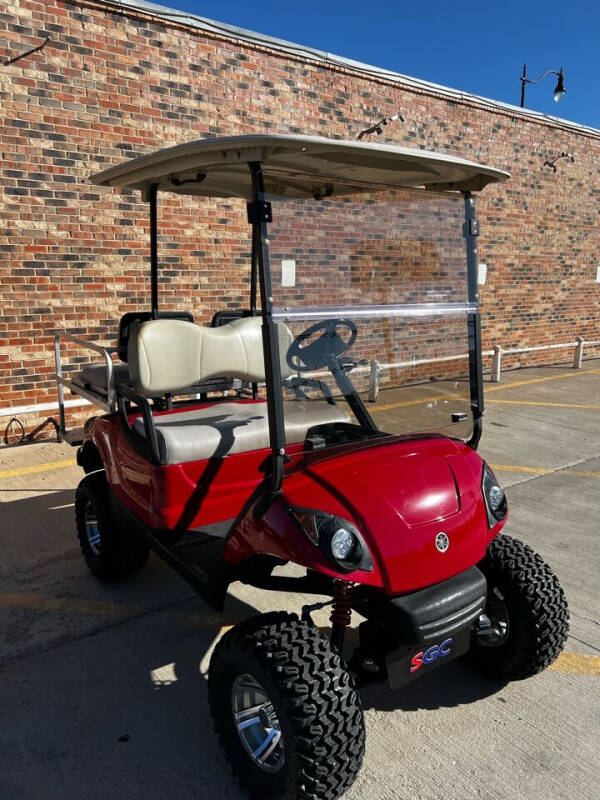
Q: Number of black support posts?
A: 4